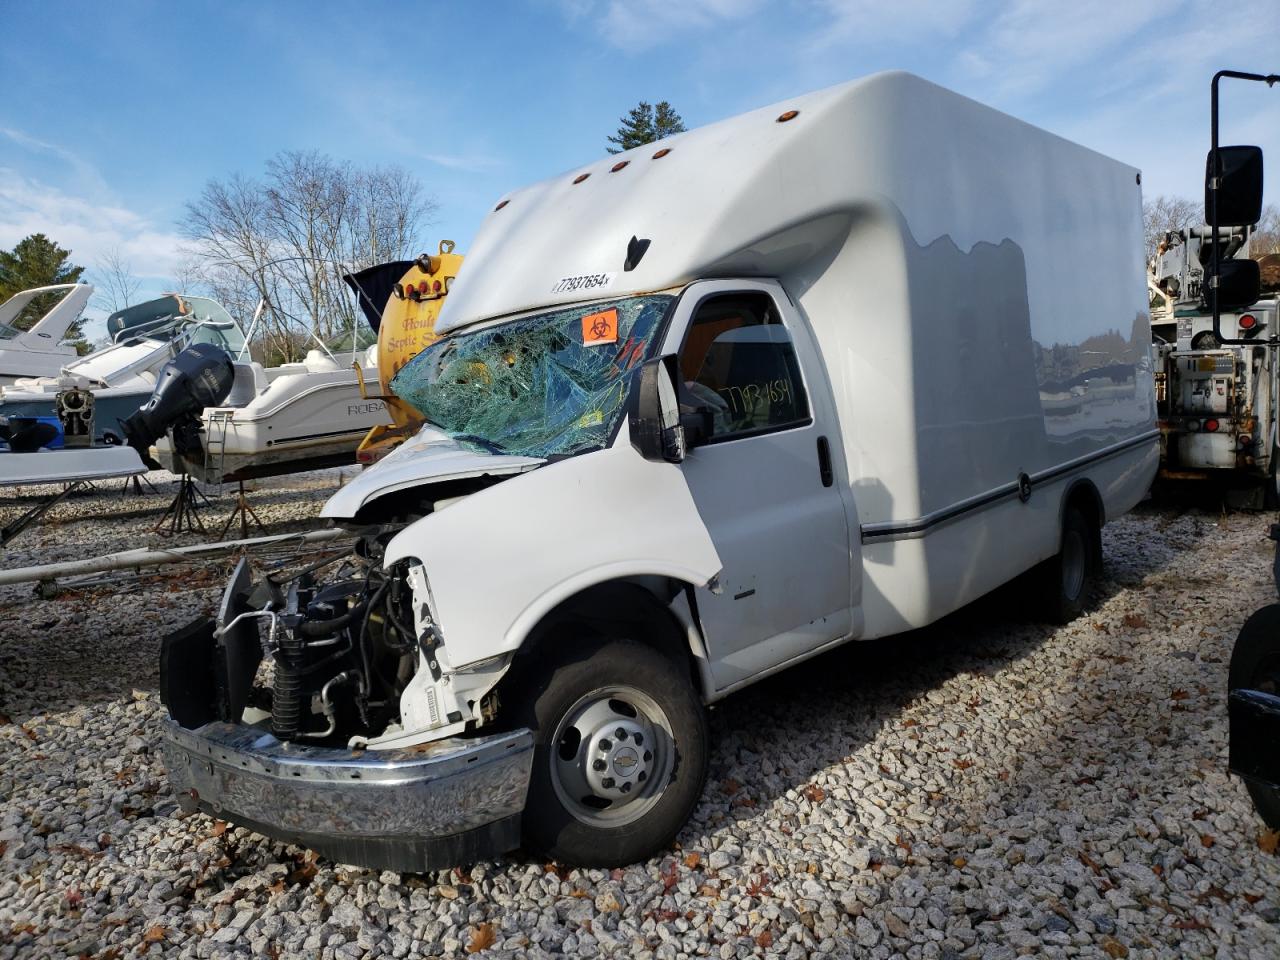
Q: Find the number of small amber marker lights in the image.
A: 5